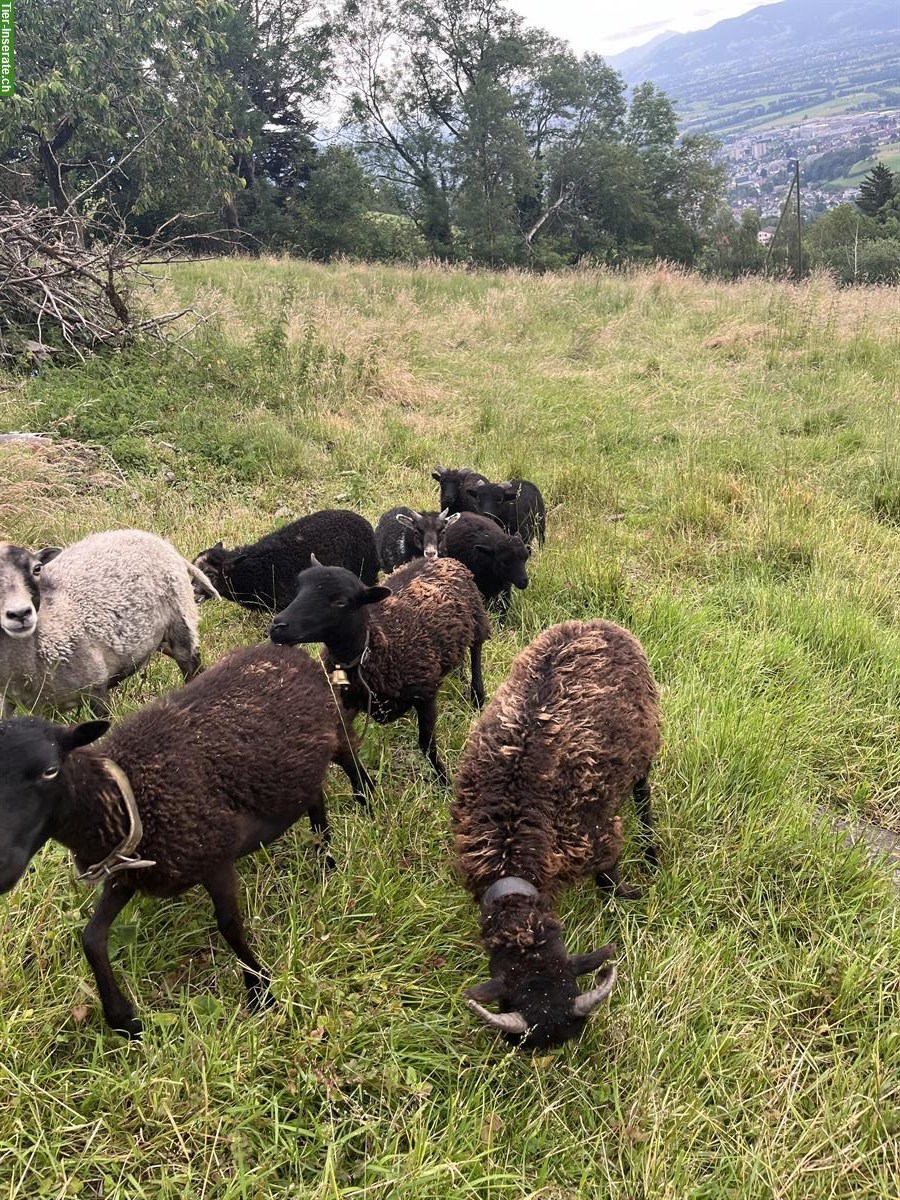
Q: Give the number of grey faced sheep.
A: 2